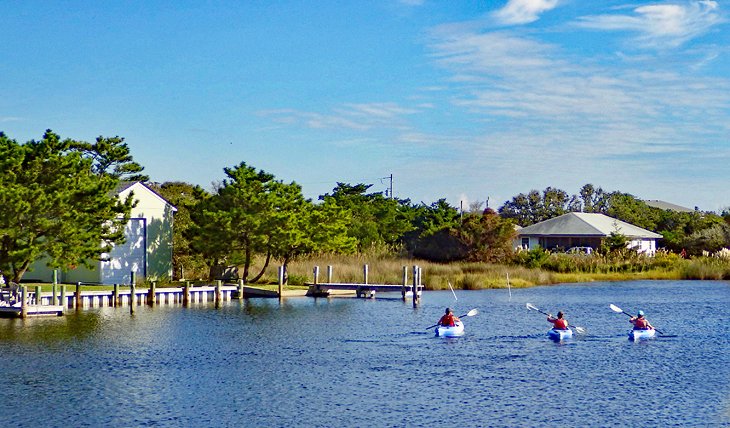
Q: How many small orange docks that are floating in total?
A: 0